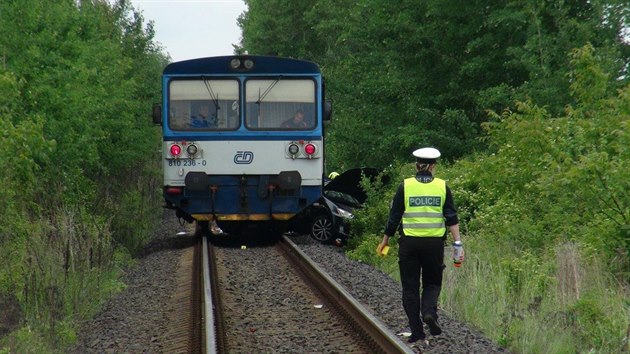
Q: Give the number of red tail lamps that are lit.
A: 2